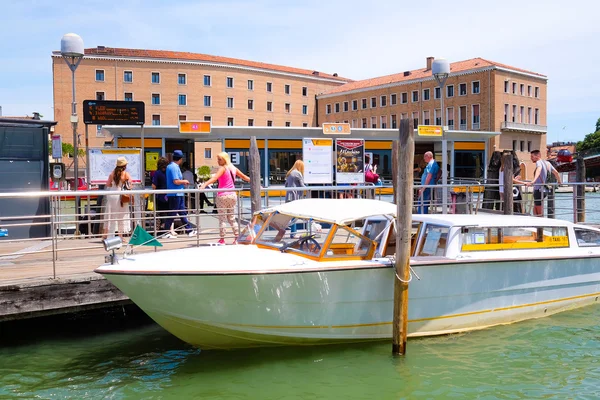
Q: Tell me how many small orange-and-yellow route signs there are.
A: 3